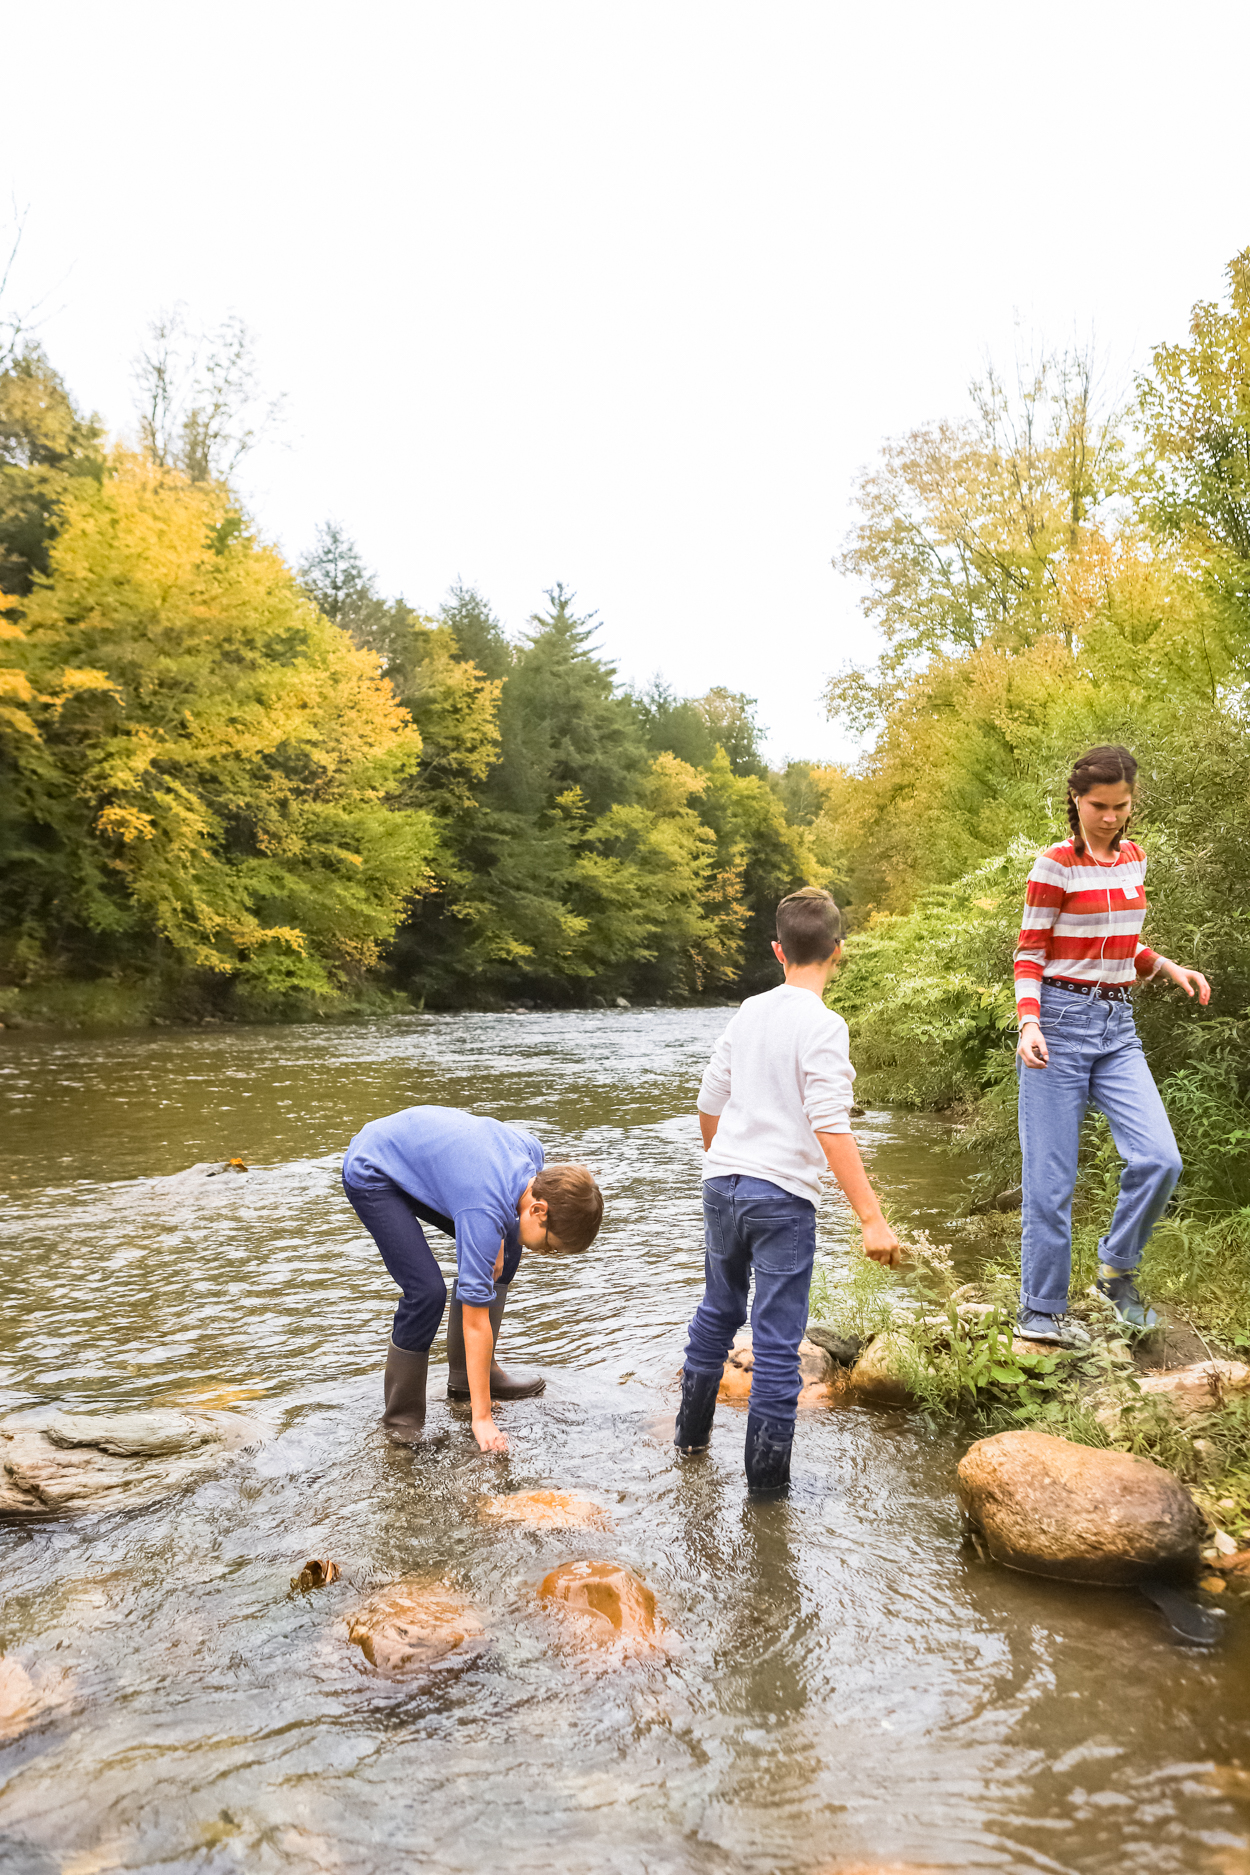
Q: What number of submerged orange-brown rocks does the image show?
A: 3